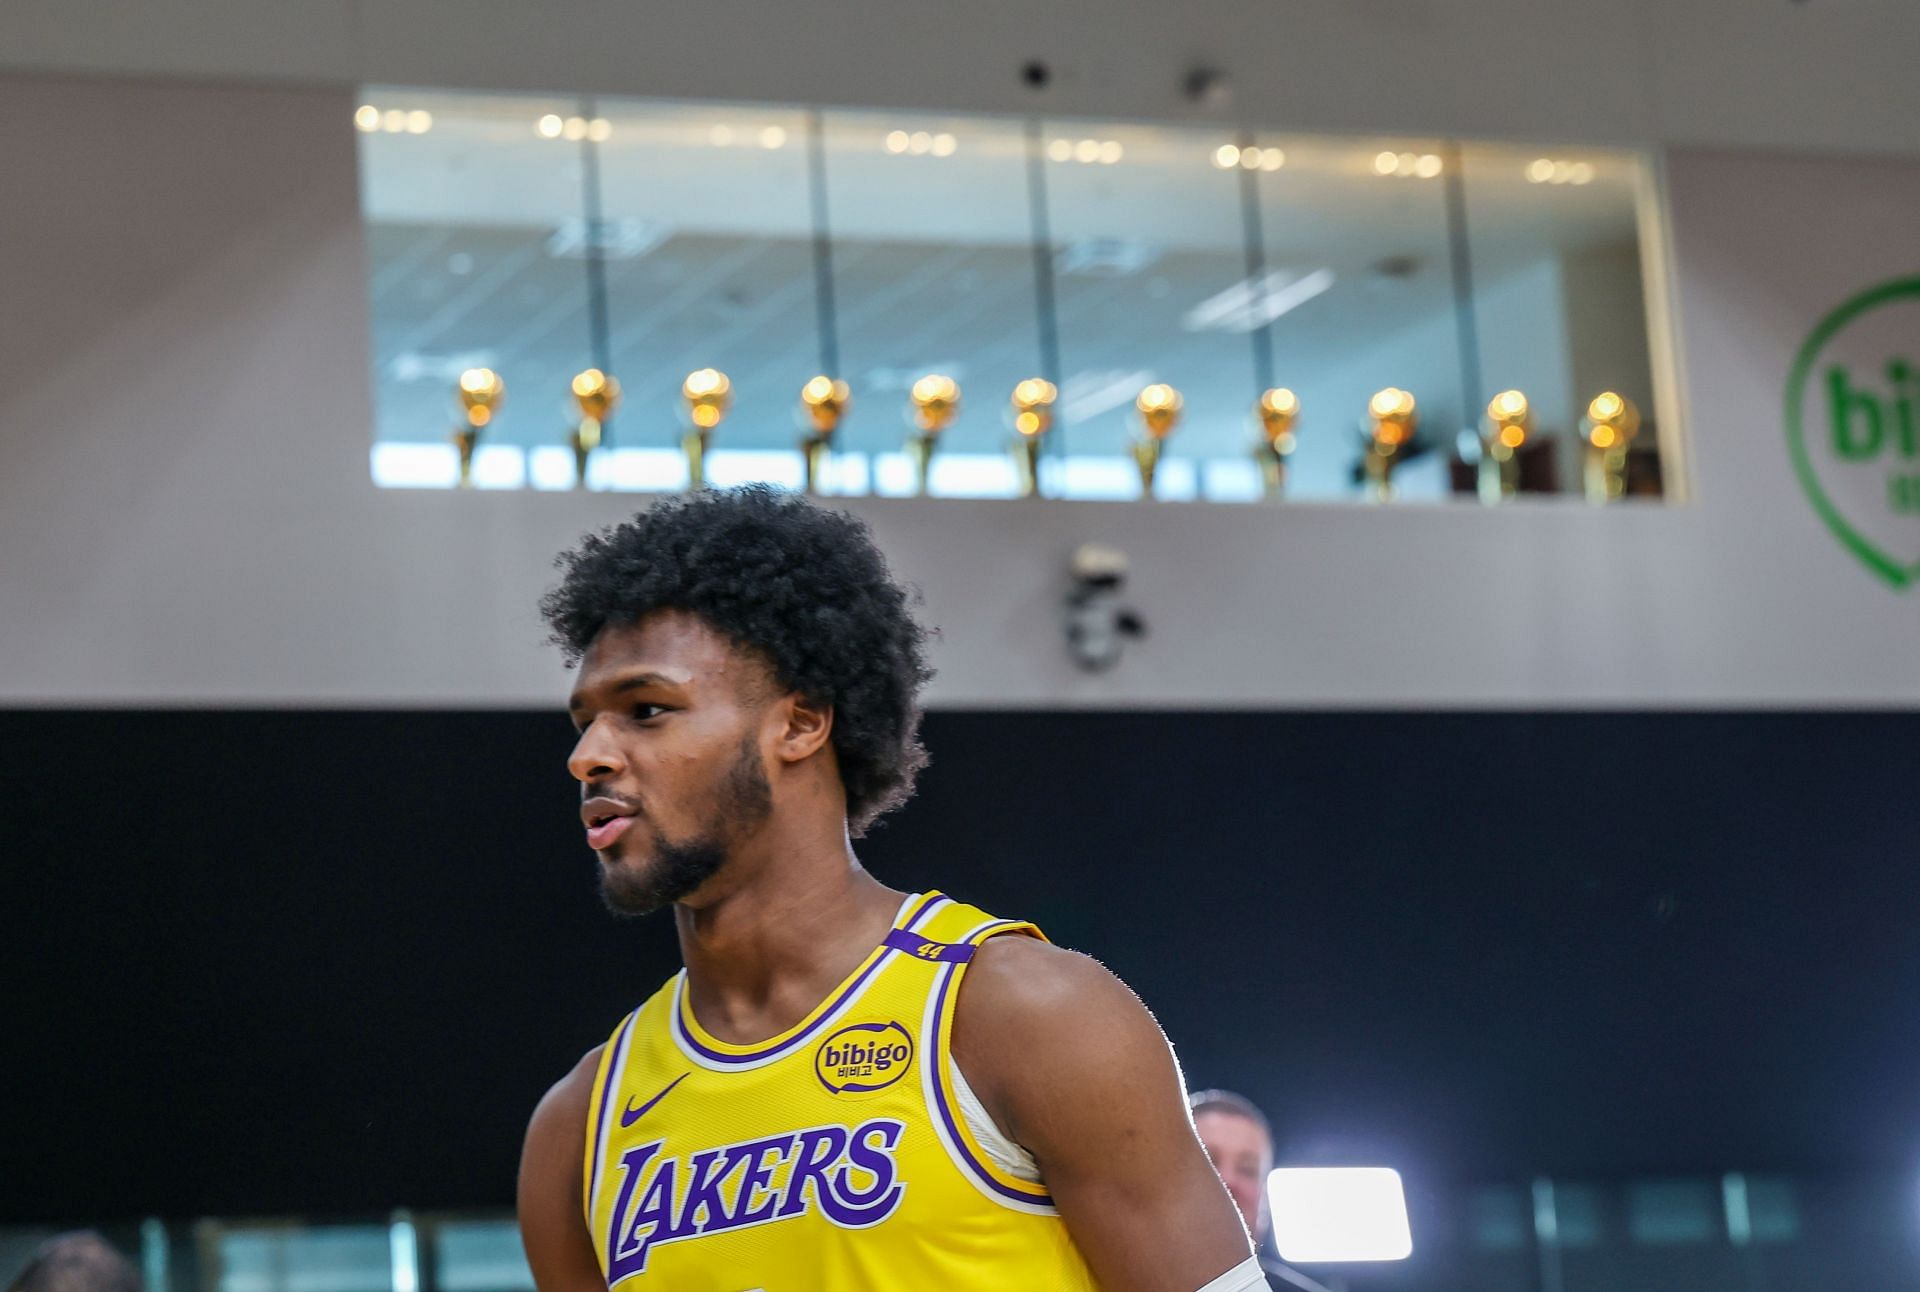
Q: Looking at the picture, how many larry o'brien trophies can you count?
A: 11